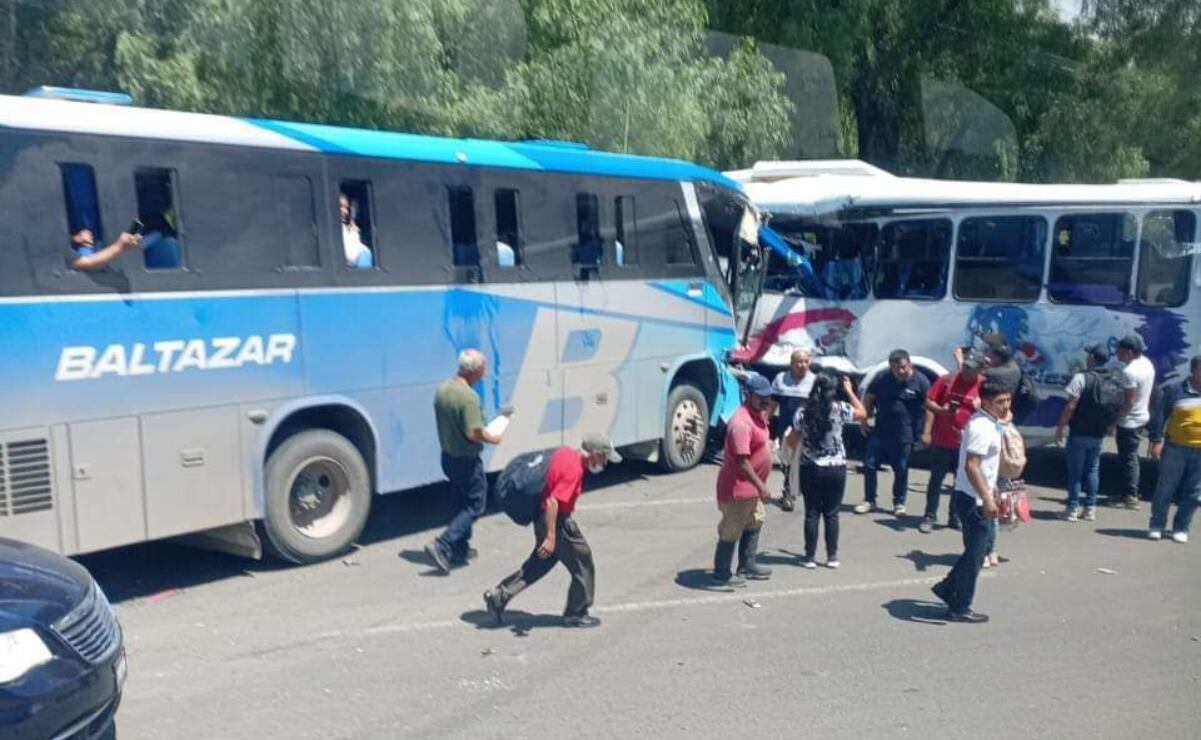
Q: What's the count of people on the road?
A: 13